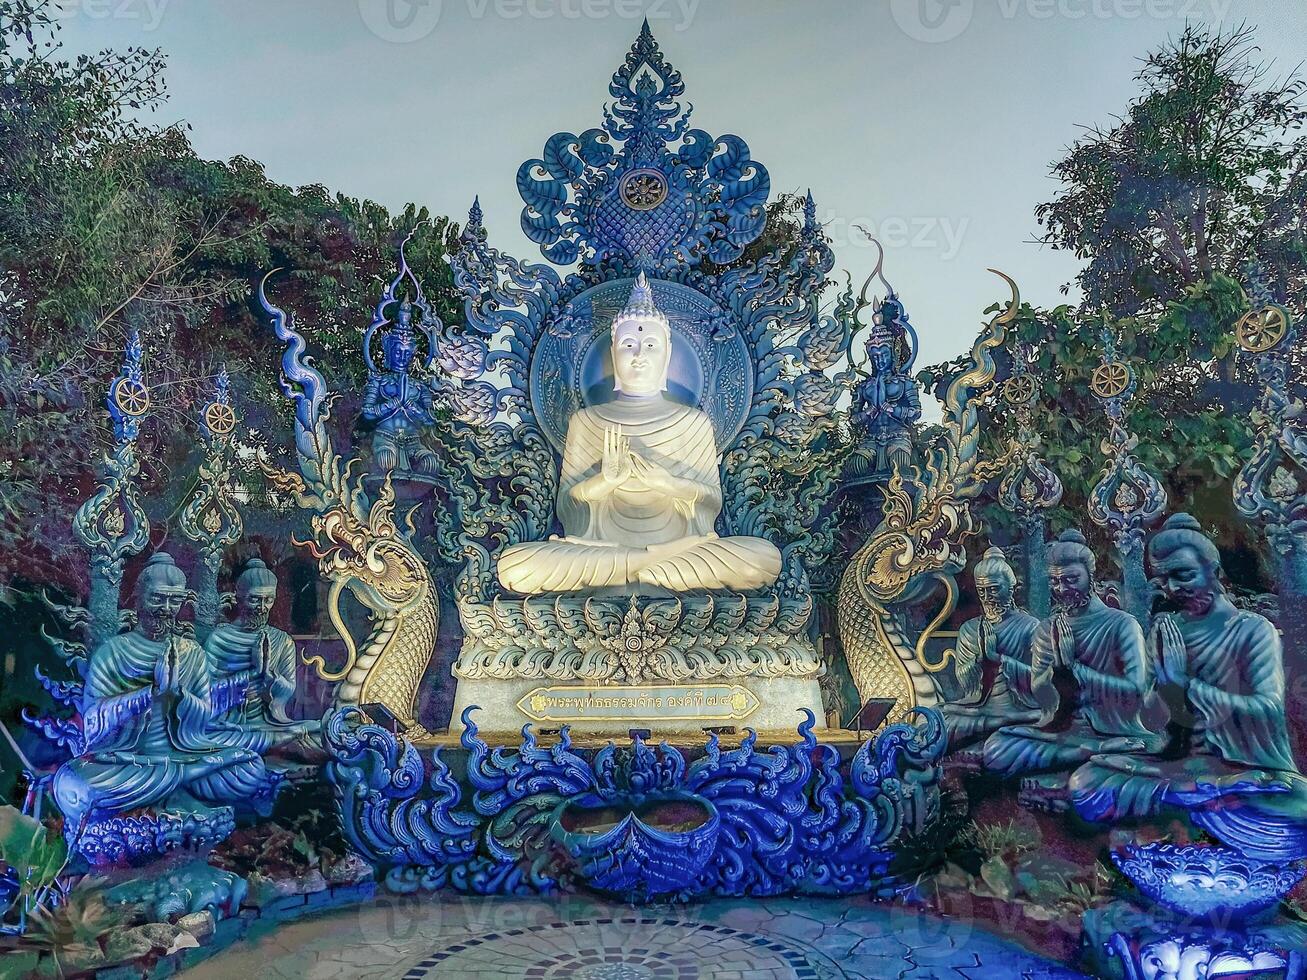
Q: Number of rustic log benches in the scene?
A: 0